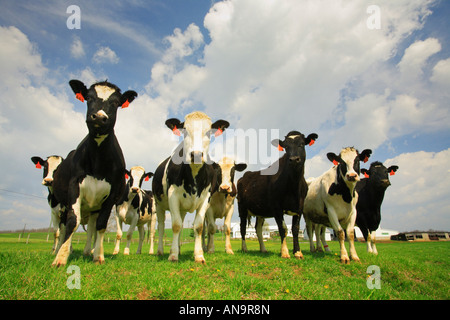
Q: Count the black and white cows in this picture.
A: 8